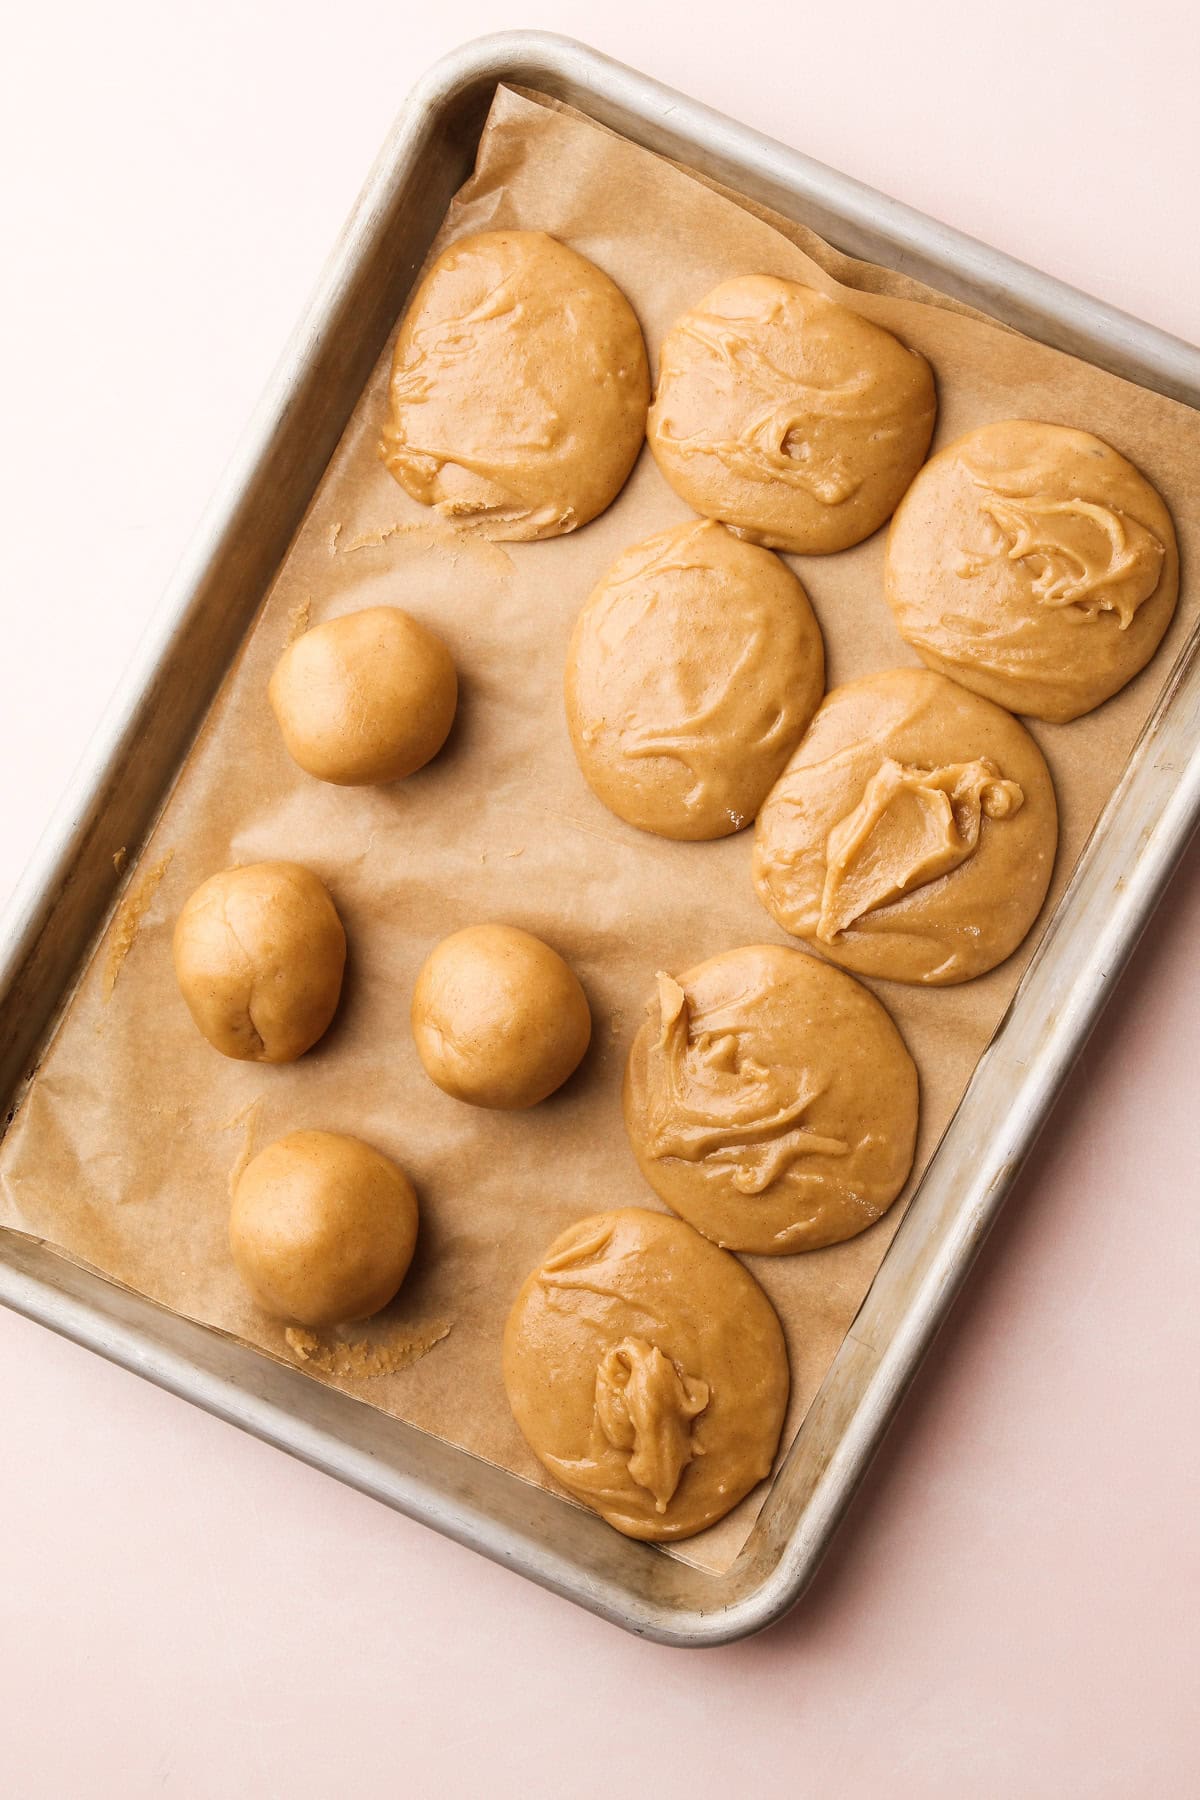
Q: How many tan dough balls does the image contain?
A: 4